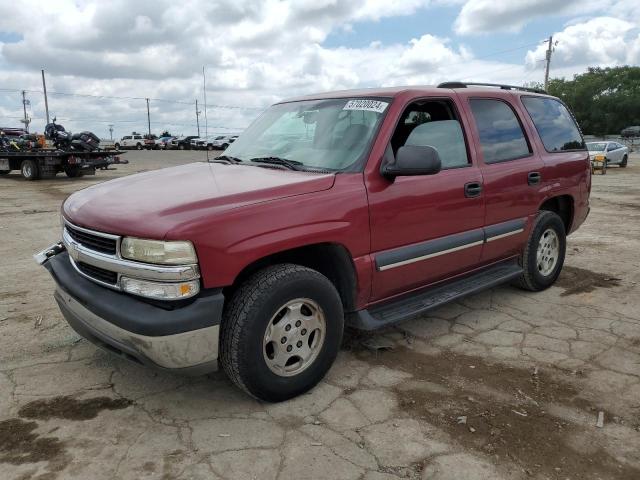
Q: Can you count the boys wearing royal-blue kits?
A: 0